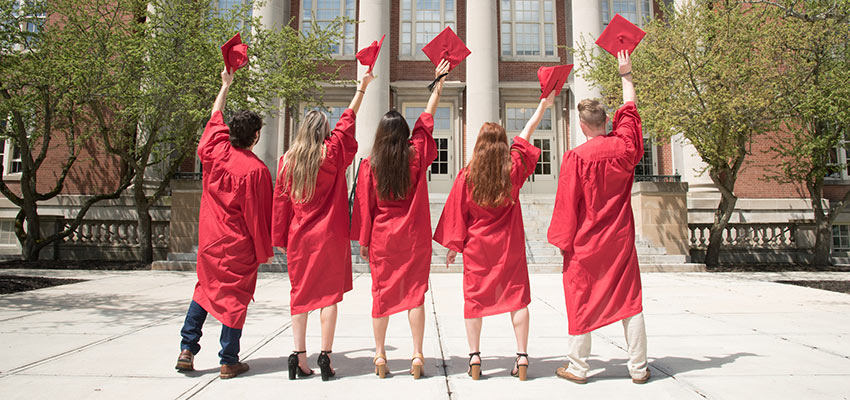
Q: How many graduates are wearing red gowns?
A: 5